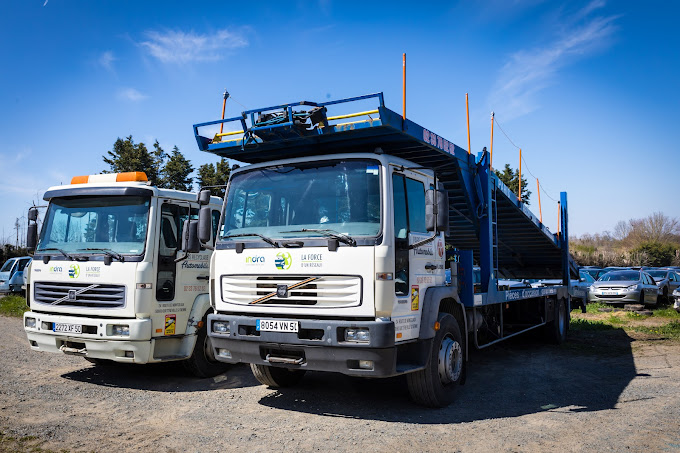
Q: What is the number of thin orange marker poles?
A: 7